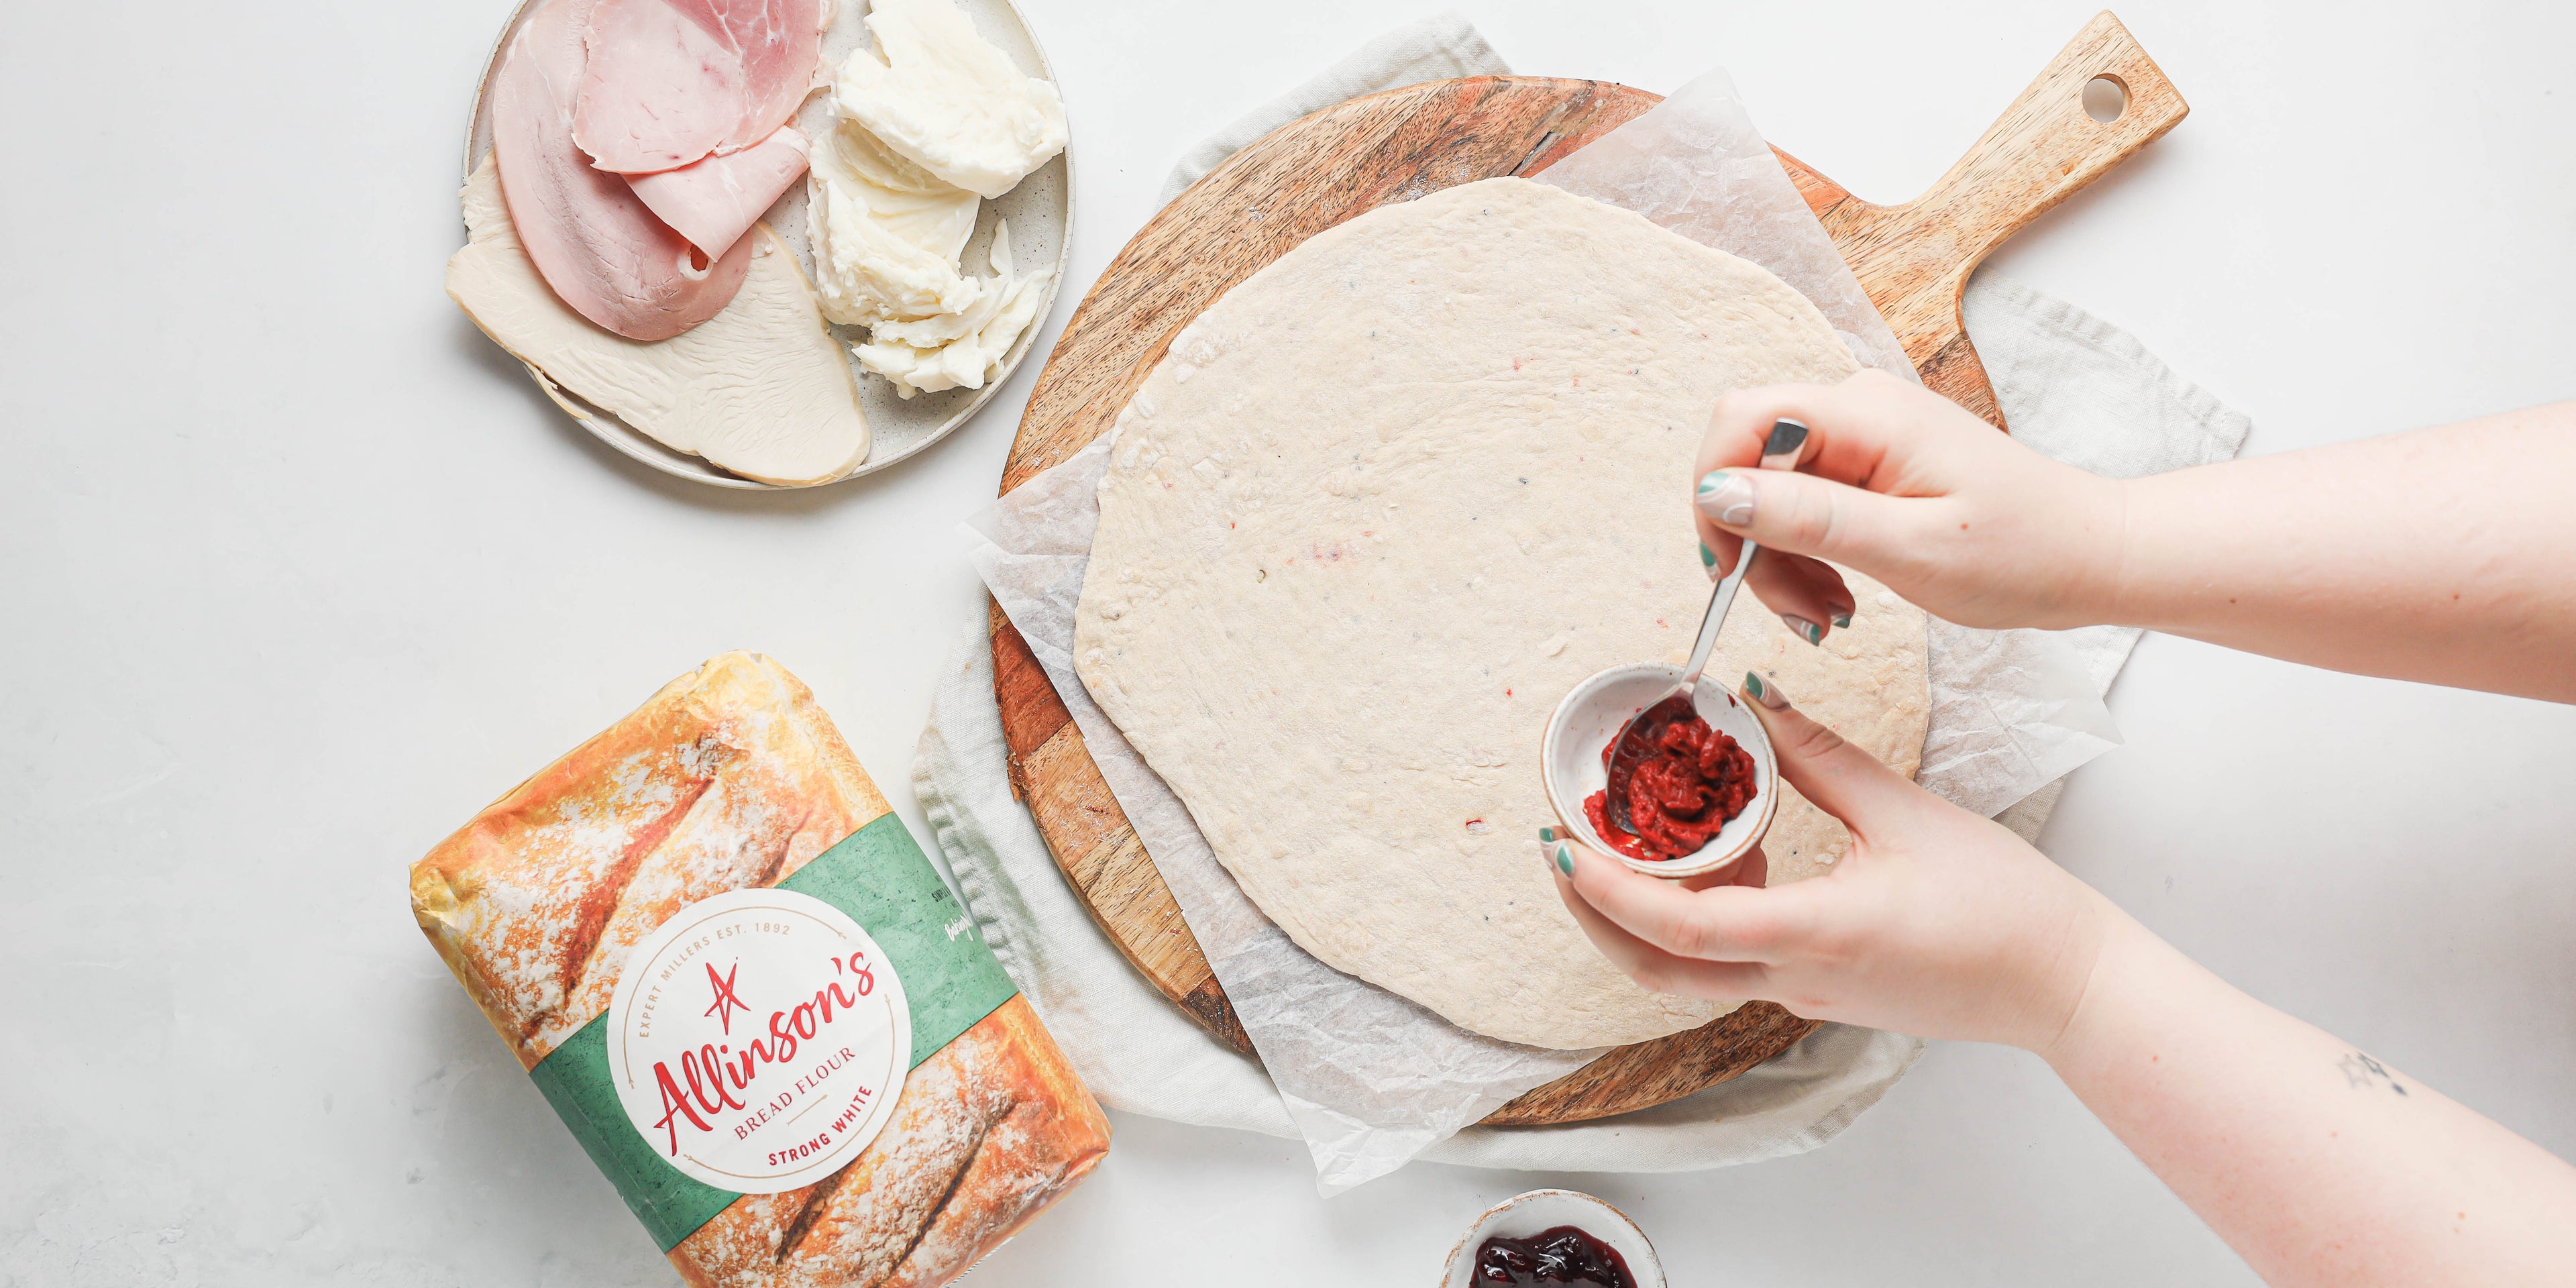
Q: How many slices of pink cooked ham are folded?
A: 1